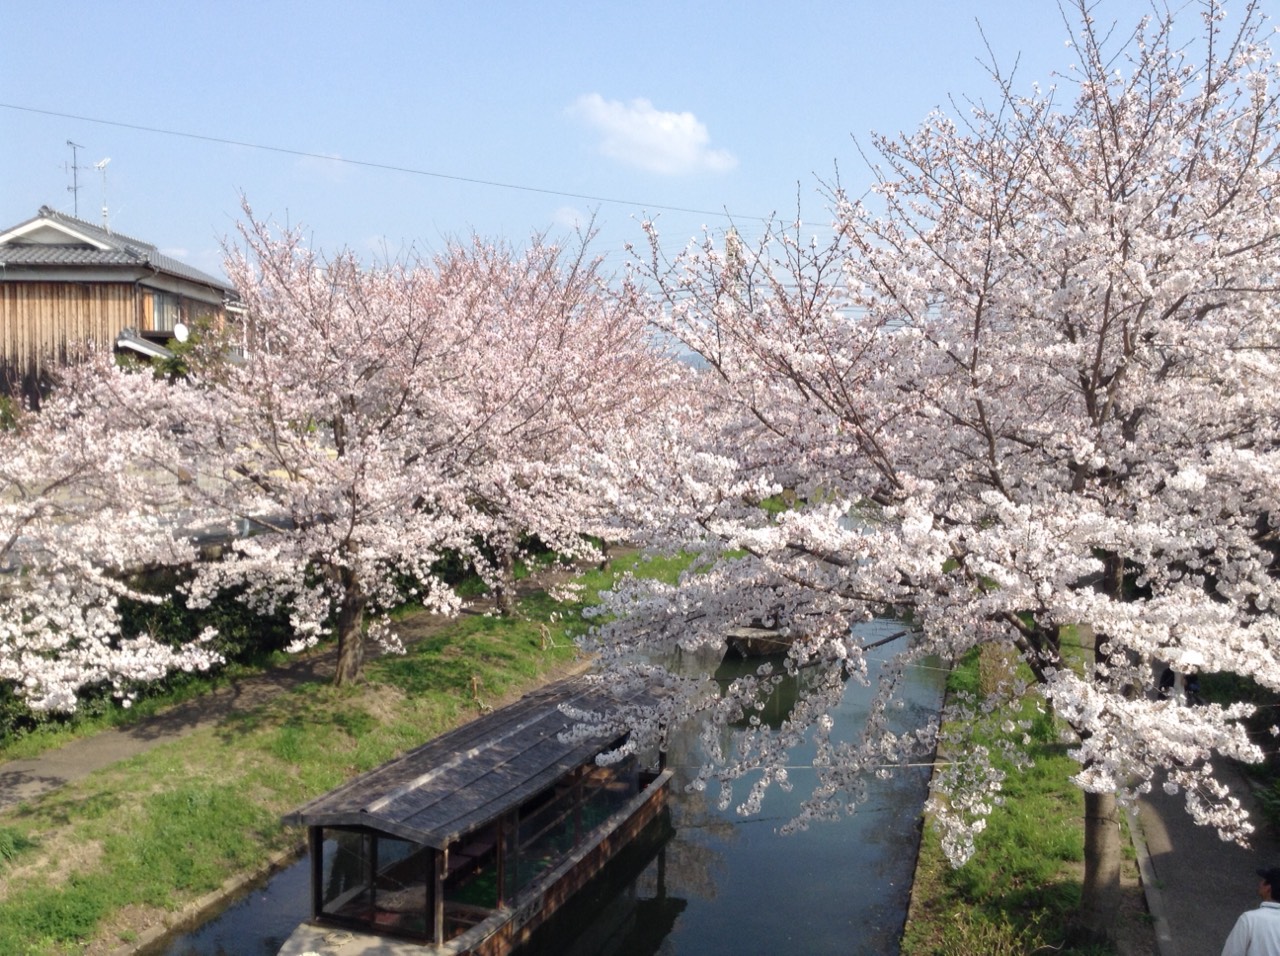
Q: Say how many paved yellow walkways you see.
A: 0